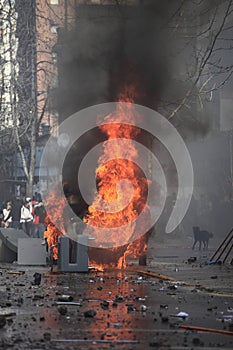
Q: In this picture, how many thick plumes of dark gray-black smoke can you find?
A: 1